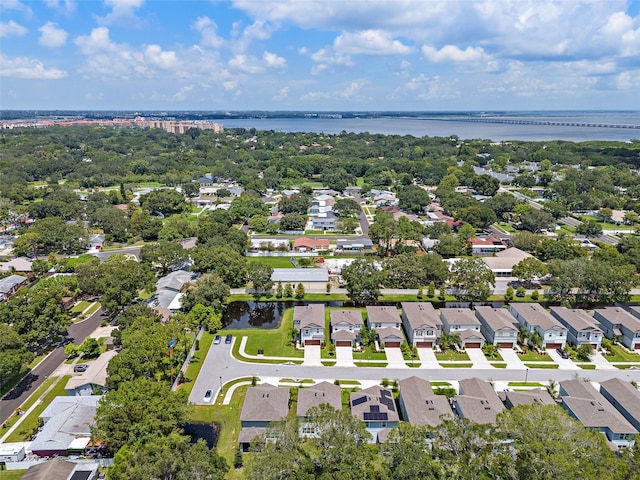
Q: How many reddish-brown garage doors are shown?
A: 9